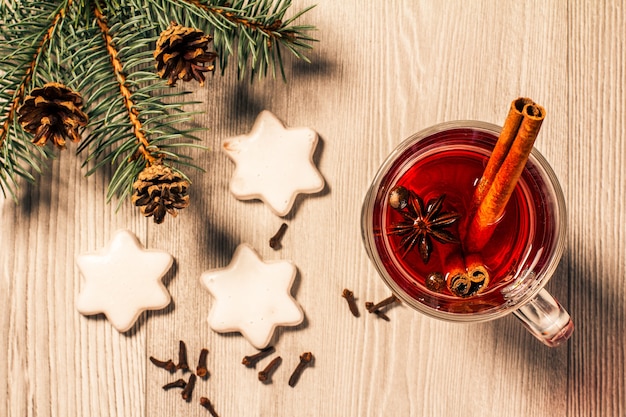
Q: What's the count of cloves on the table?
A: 13